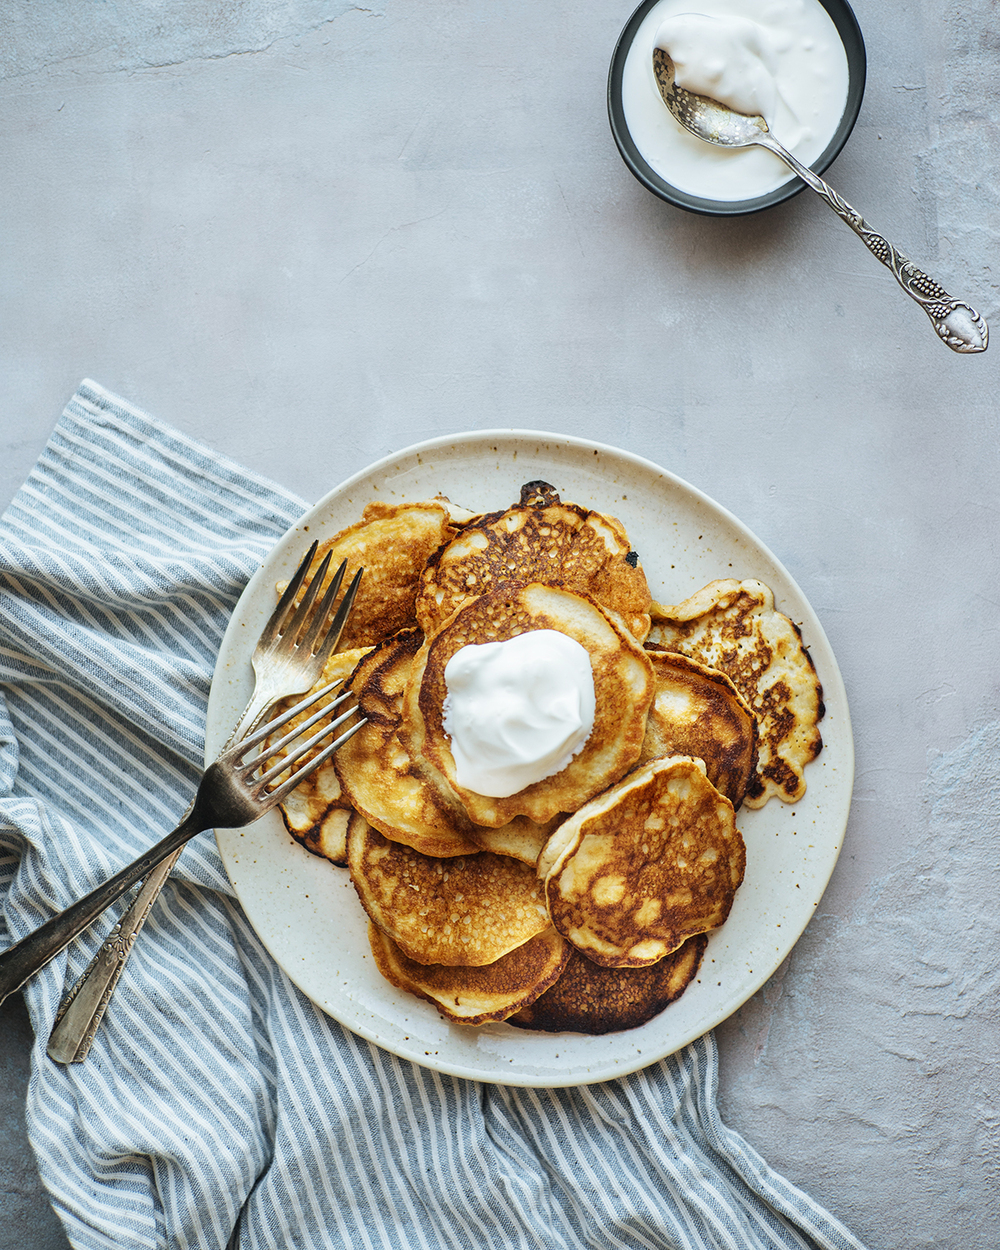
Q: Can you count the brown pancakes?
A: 11